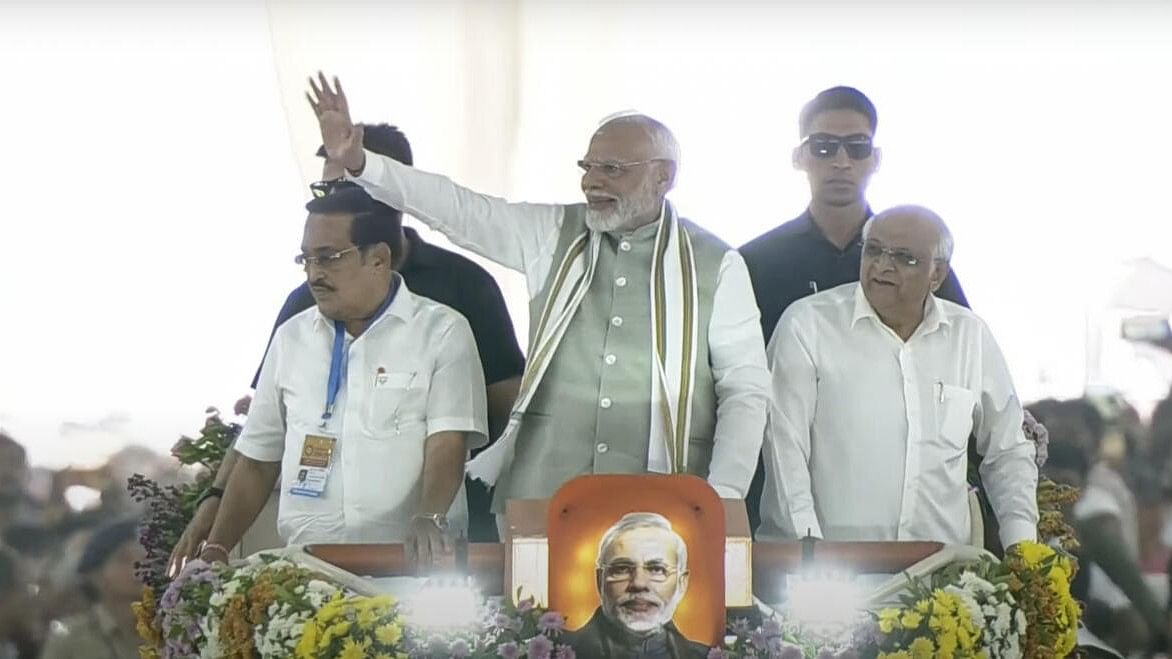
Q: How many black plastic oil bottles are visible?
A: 0